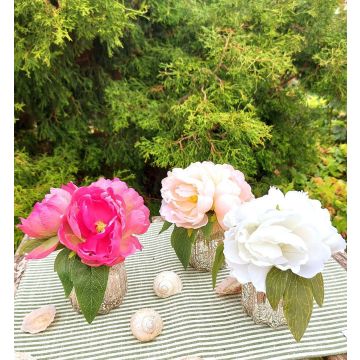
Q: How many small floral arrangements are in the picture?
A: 3